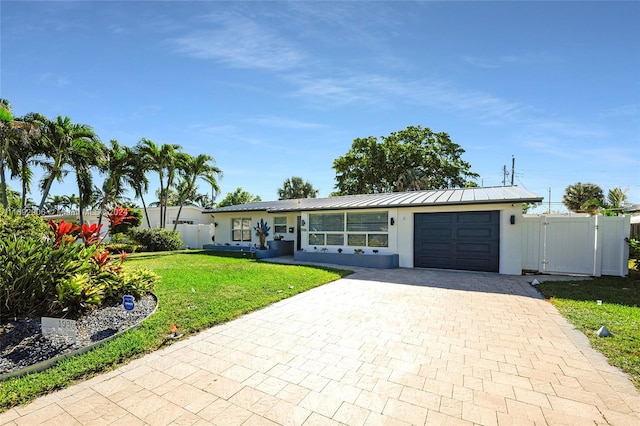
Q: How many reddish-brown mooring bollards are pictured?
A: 0